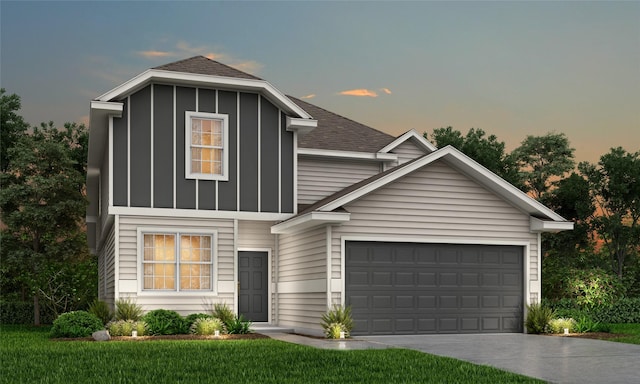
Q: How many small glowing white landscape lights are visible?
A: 4